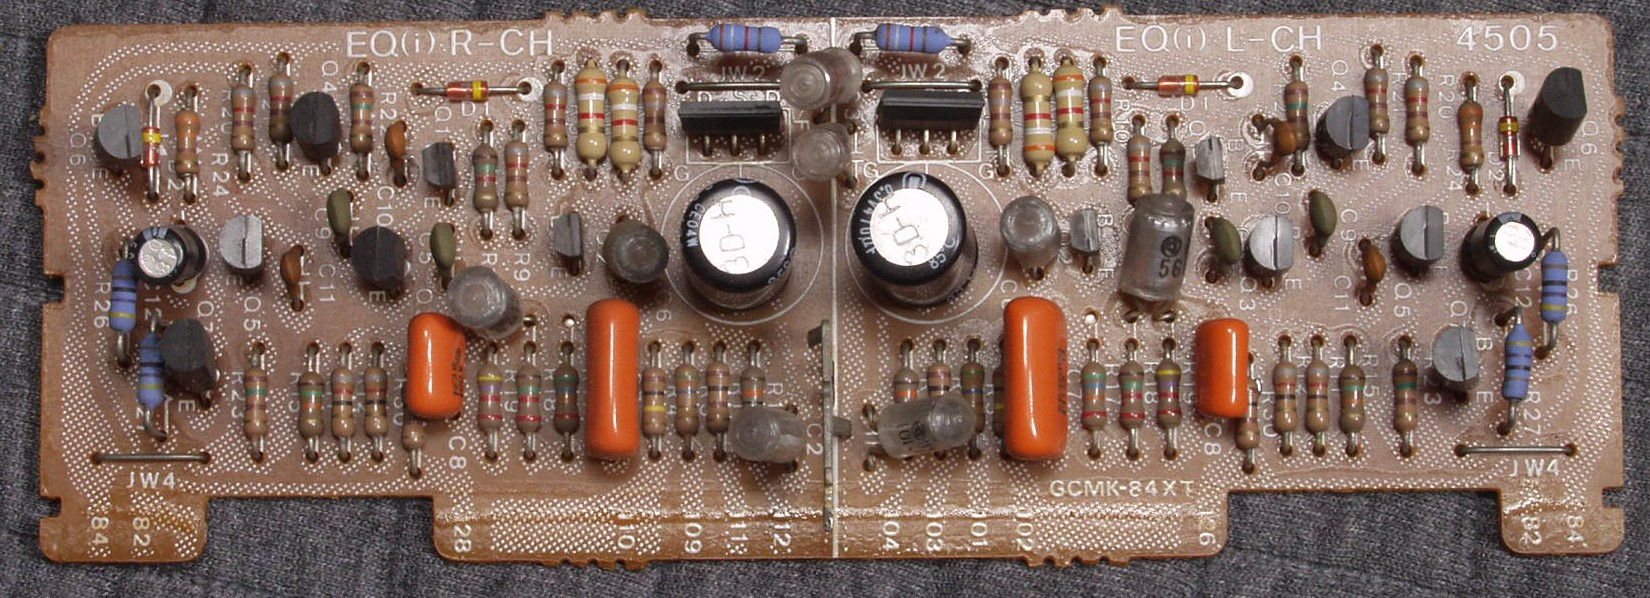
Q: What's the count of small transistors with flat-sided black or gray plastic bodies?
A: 14